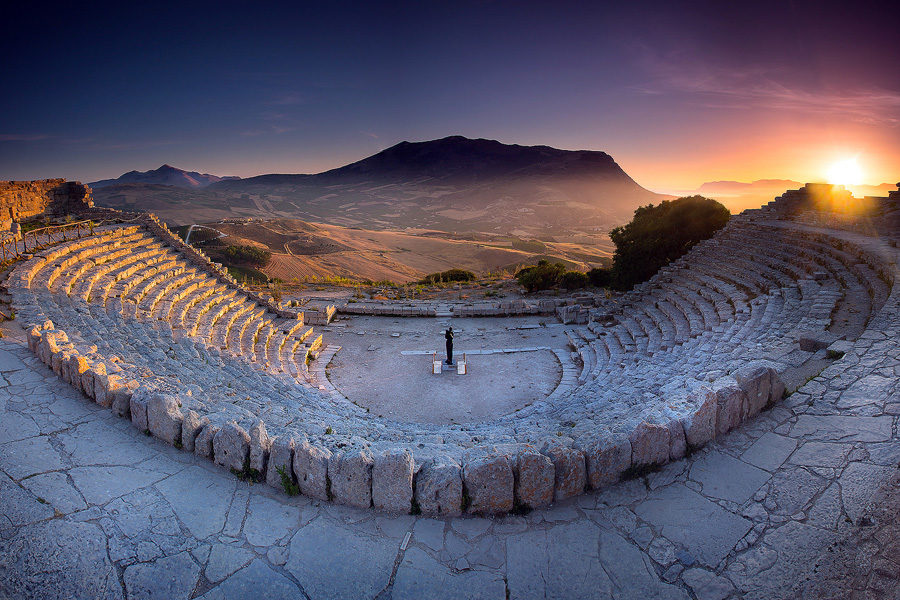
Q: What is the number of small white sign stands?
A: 2